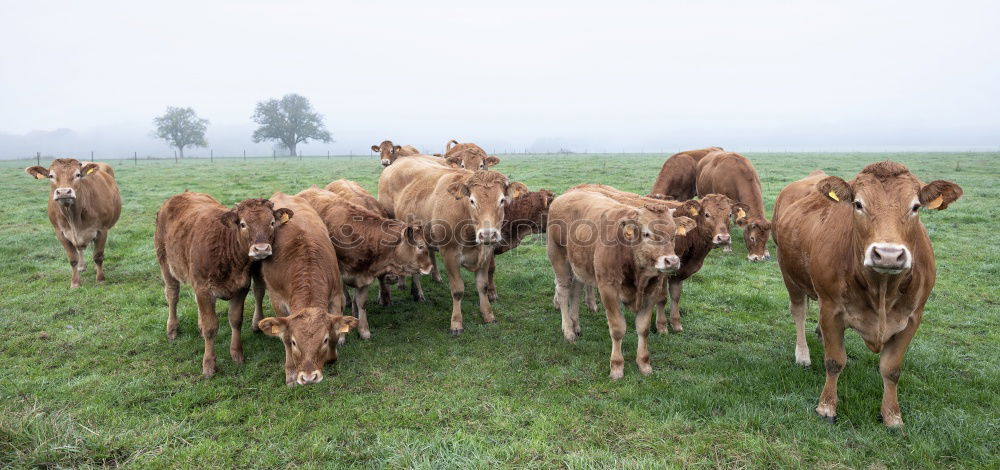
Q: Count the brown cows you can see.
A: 14